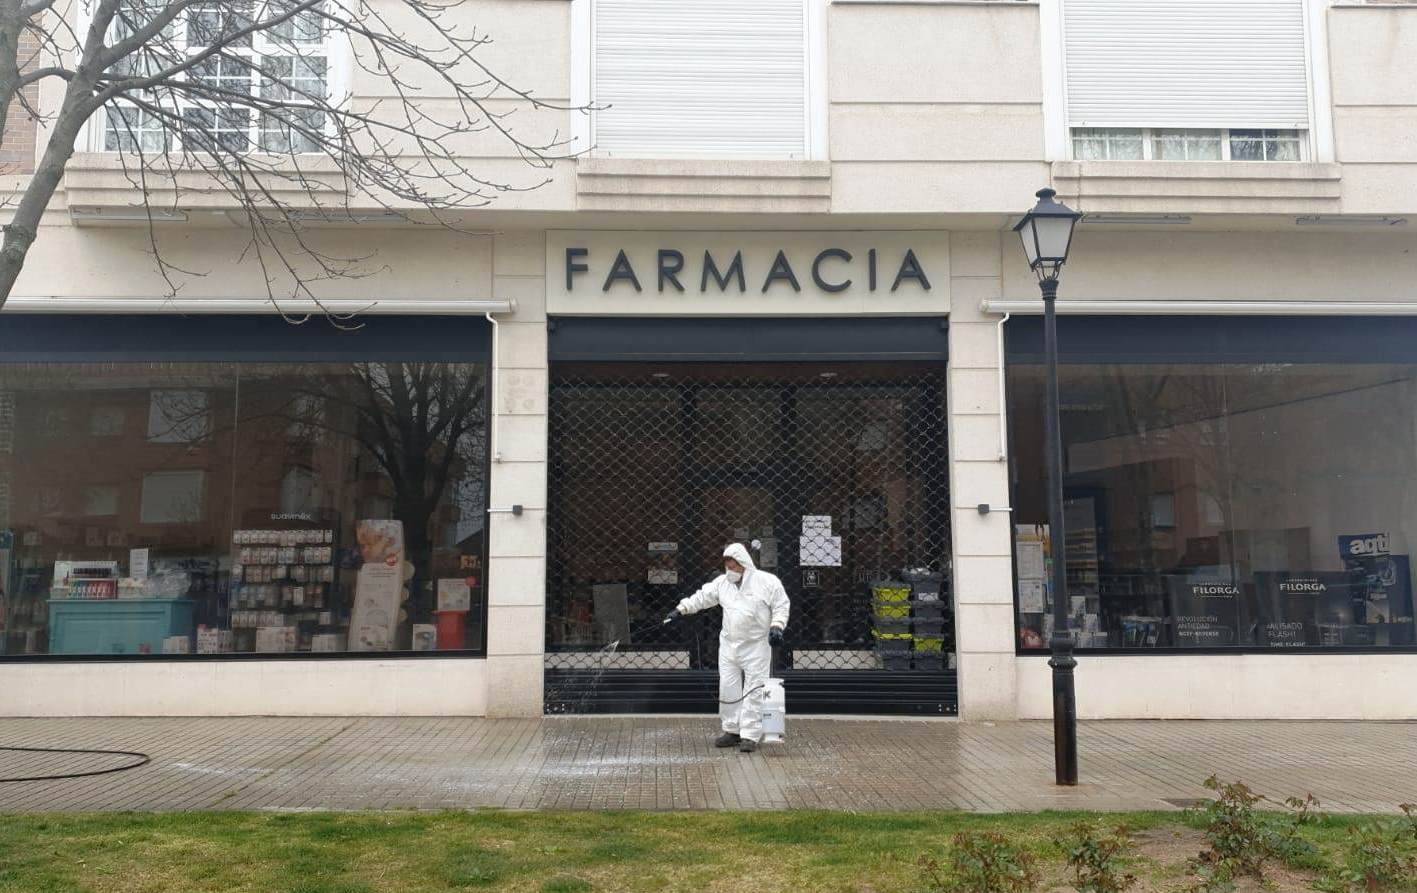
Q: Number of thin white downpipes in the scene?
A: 2